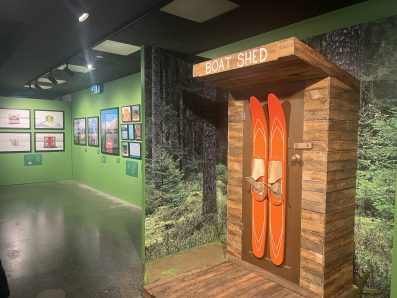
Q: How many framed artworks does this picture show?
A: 14